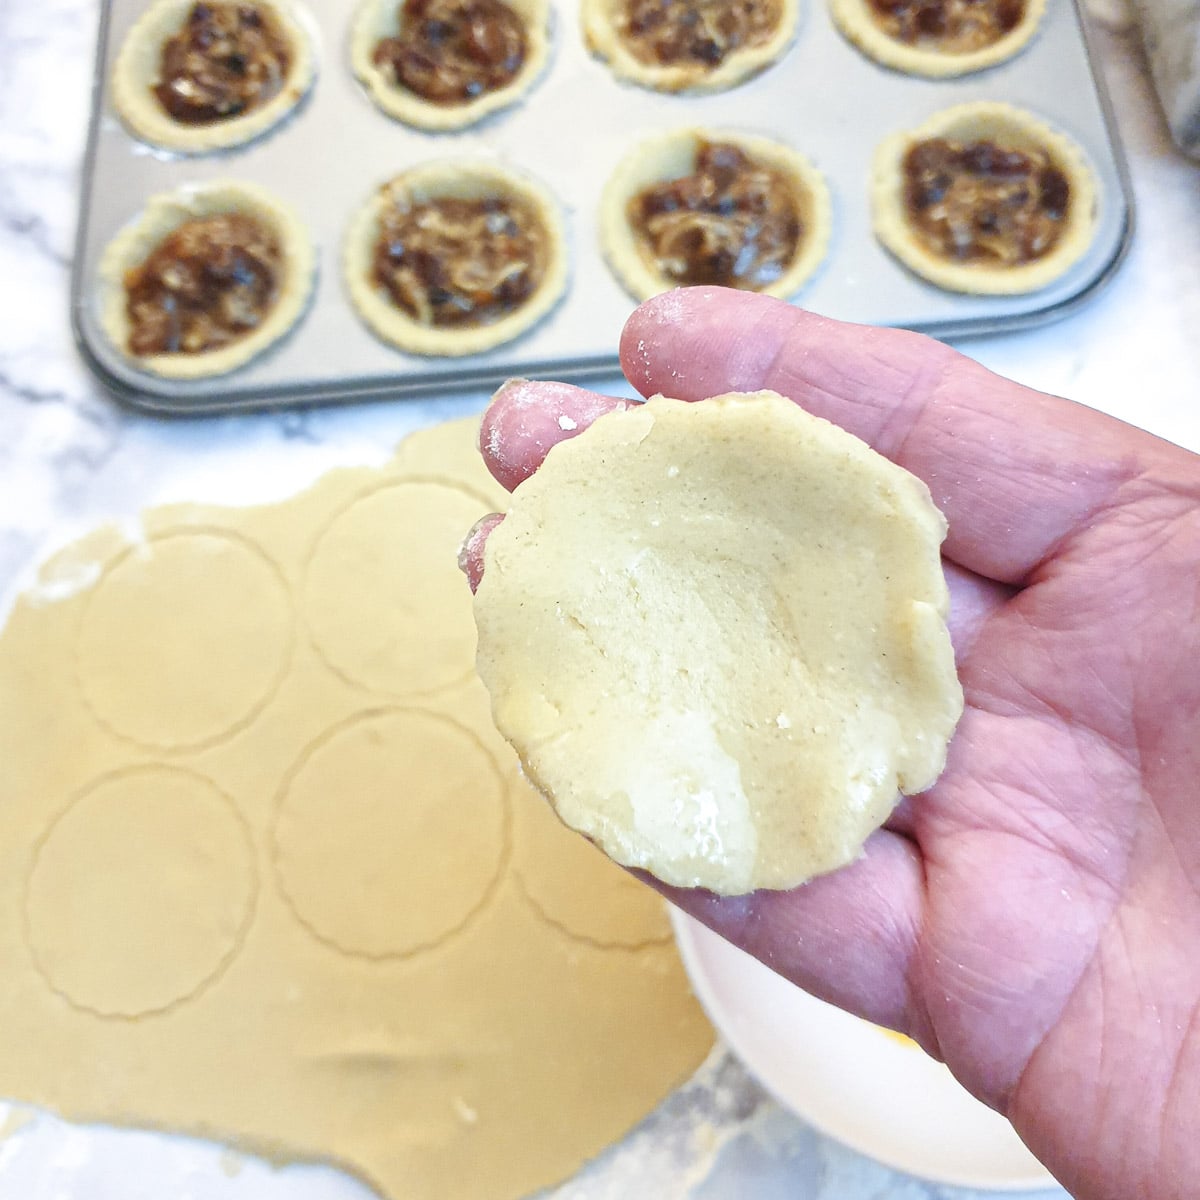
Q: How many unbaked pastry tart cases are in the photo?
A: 8